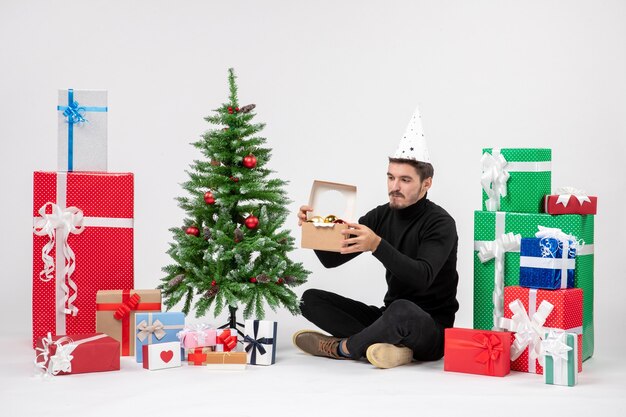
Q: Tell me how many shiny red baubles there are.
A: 4